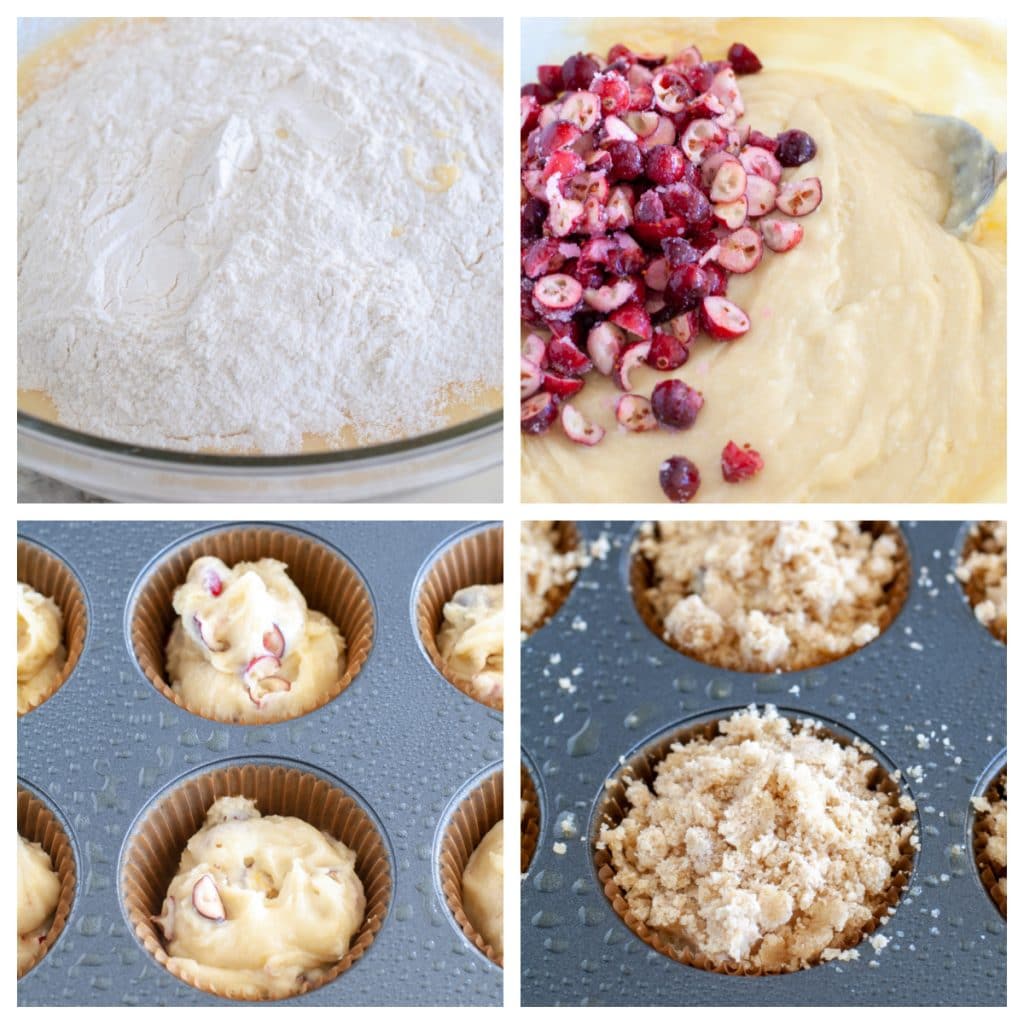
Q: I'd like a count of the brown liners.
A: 12